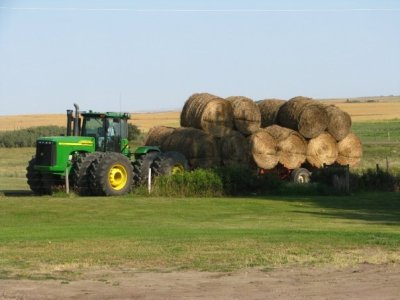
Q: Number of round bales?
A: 12